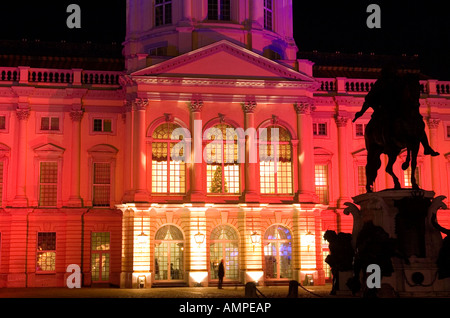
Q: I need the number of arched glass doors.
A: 3